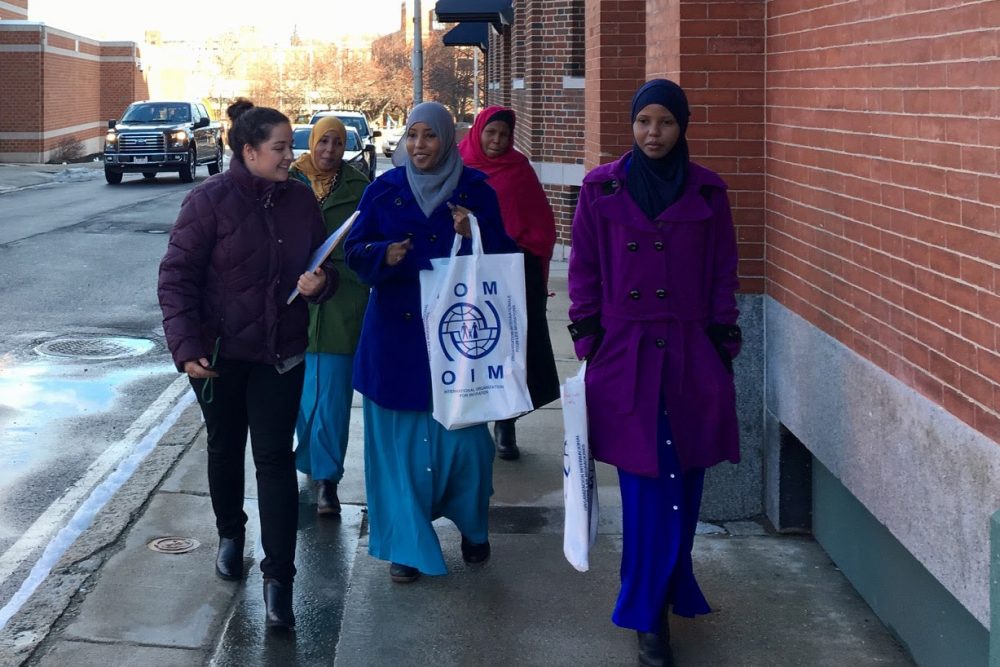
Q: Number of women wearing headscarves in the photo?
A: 4